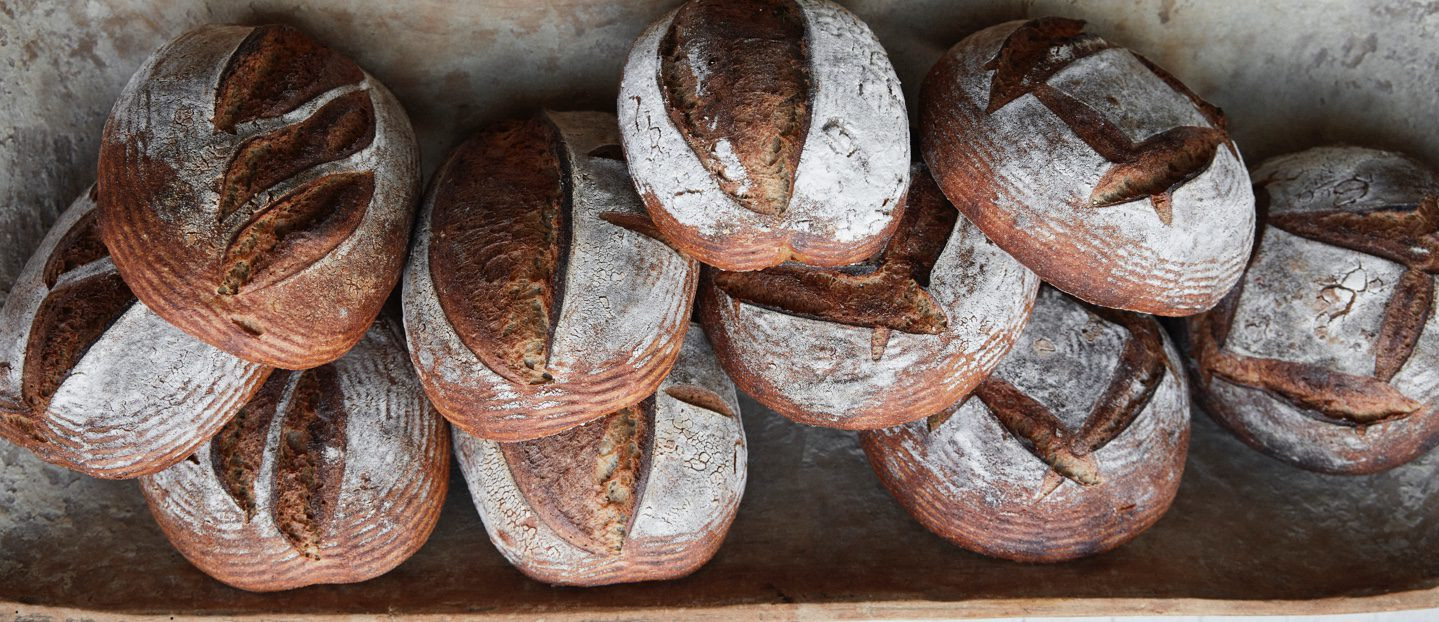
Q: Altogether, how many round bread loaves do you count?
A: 10